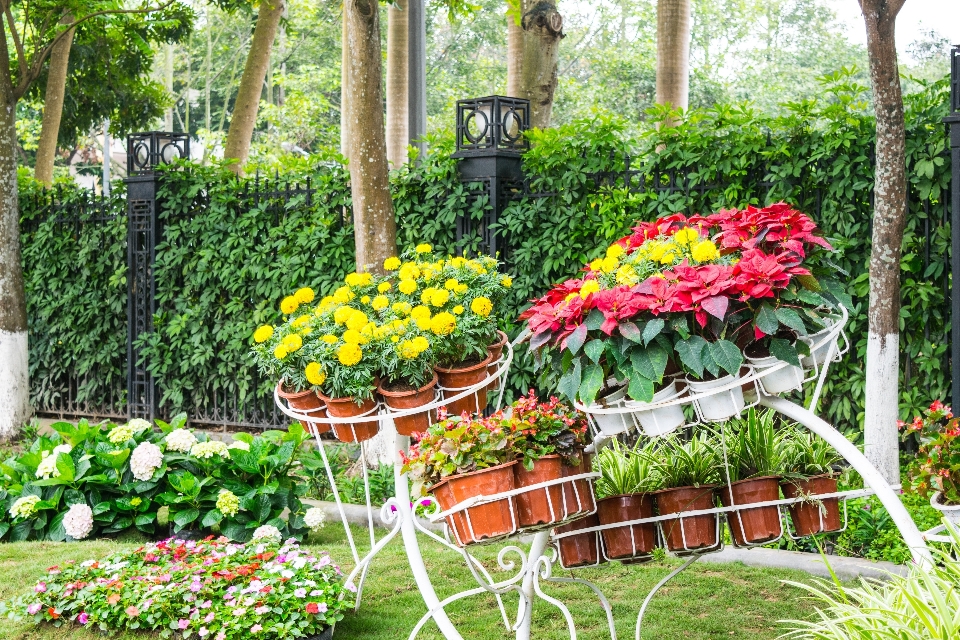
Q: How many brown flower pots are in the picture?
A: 13